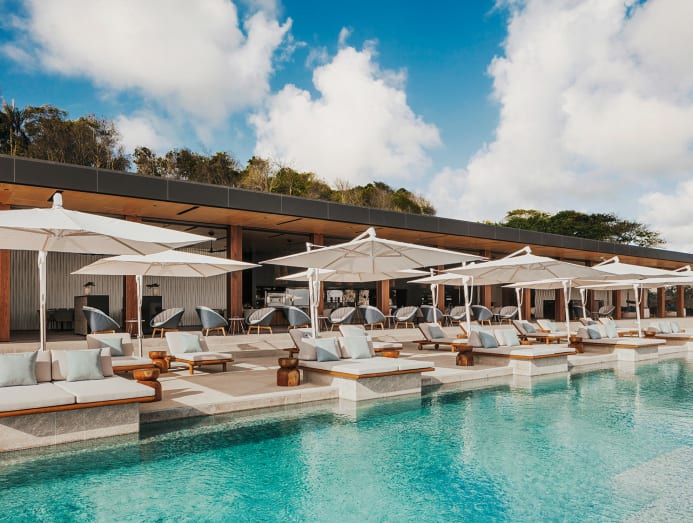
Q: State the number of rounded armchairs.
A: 14